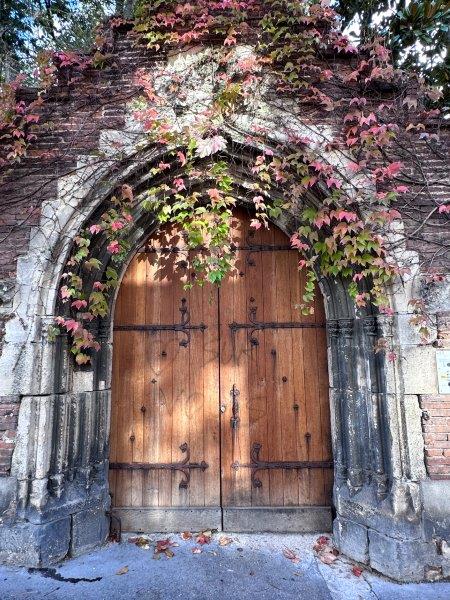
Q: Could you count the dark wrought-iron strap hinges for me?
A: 6